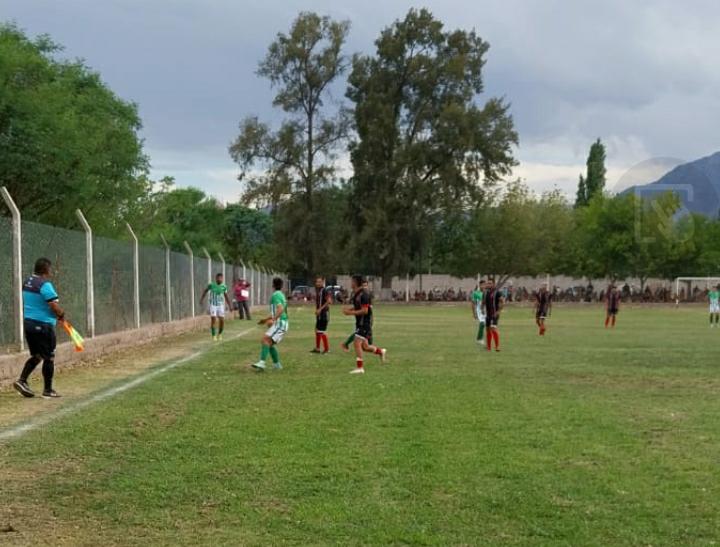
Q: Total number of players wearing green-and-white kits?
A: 4